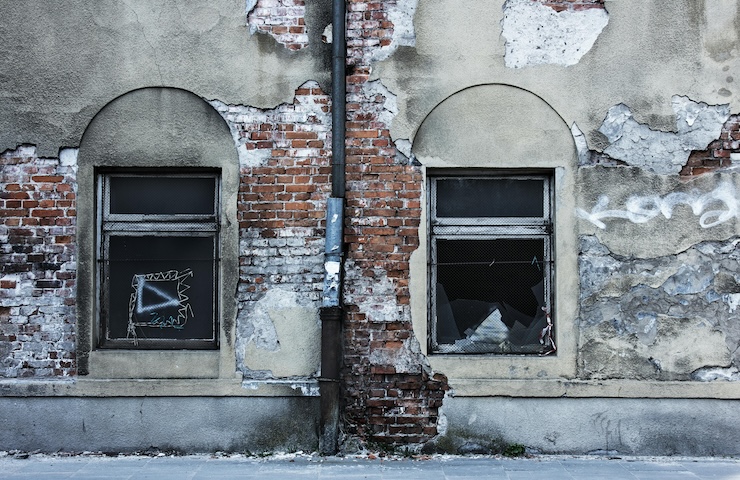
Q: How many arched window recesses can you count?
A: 2